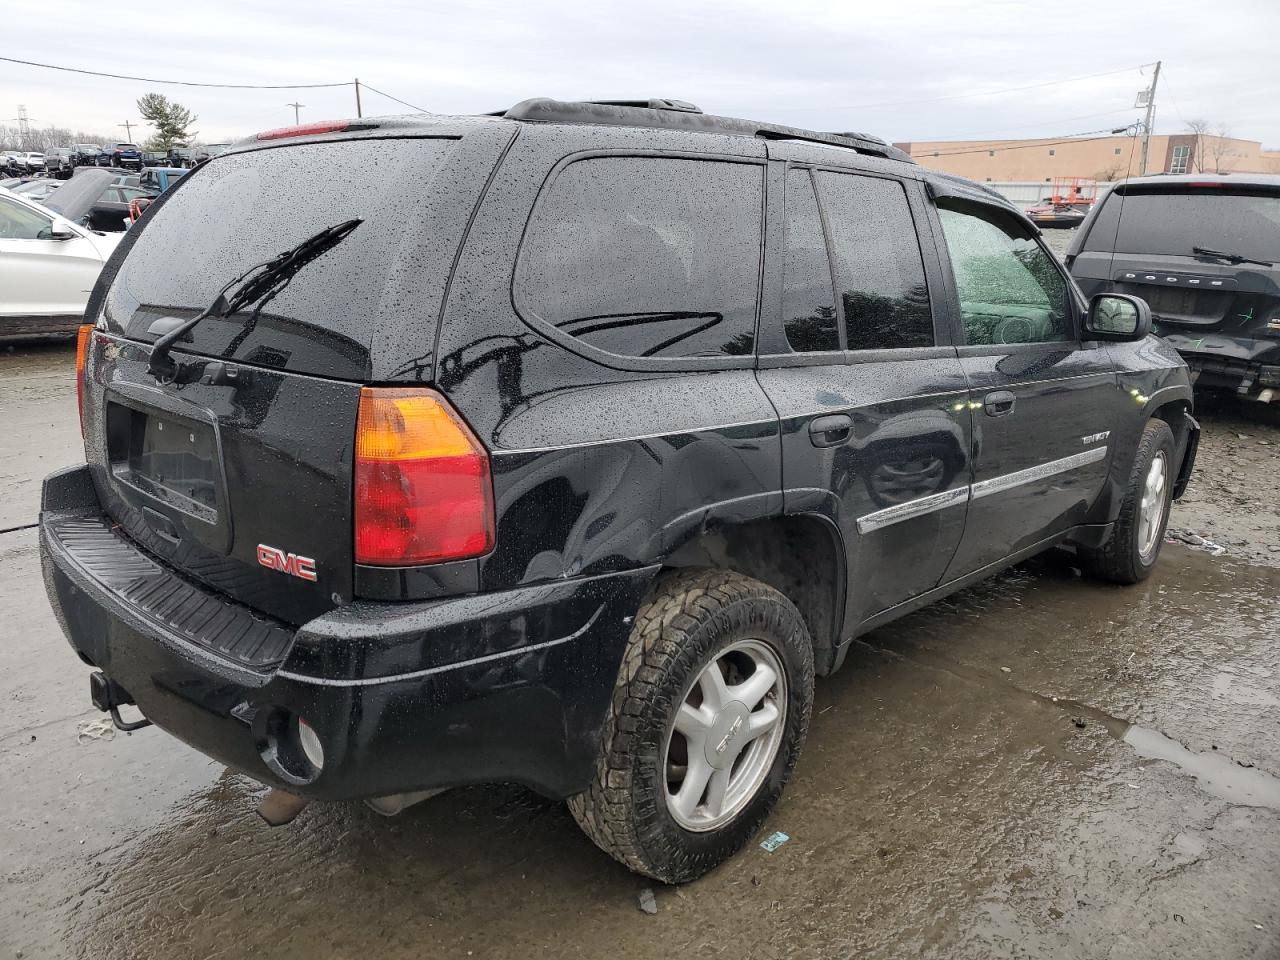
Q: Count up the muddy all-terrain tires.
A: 1